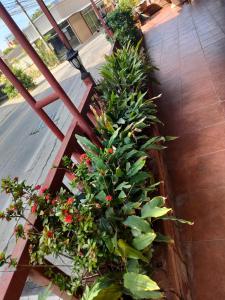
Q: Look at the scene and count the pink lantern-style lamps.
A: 0